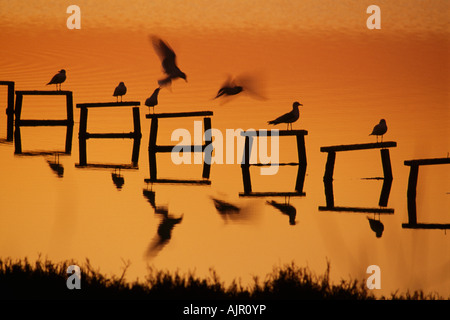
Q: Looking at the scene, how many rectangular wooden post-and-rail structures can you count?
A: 7